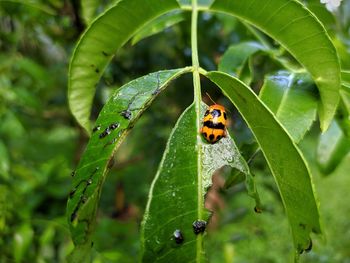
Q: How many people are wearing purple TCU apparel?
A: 0